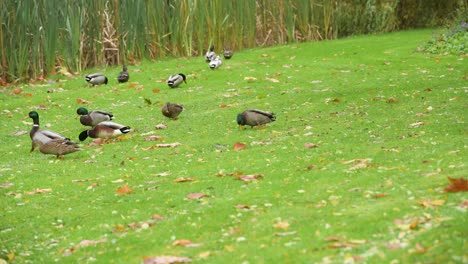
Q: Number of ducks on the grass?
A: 12